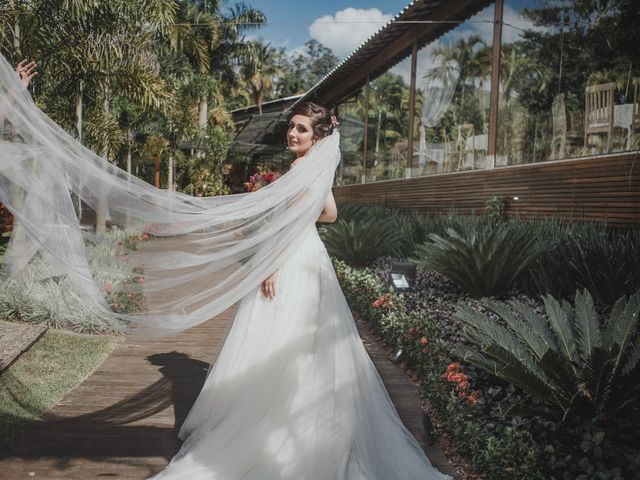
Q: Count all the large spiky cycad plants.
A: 3